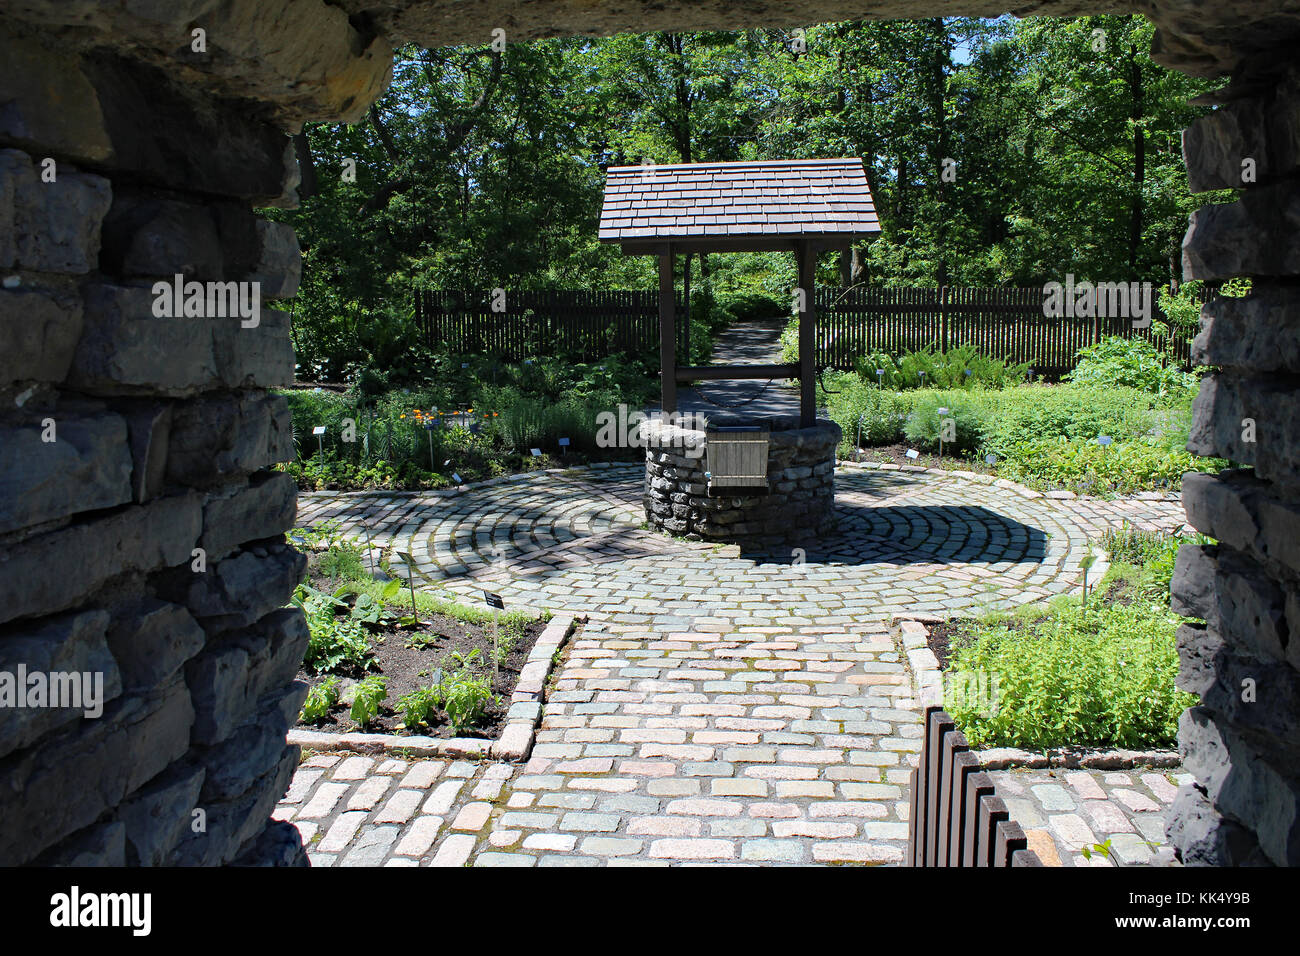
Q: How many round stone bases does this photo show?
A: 1